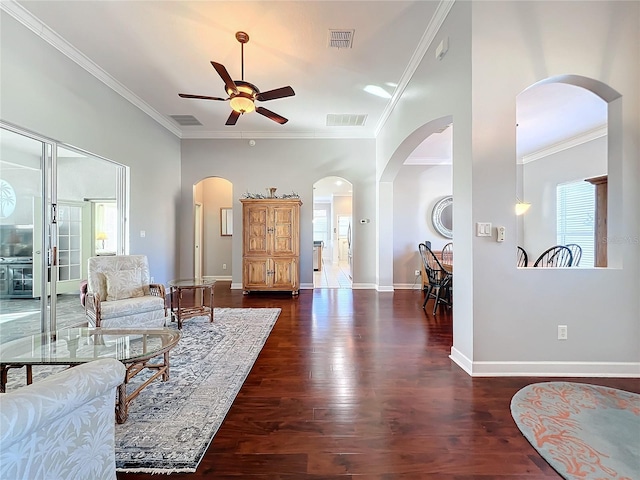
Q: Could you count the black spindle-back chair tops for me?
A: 5